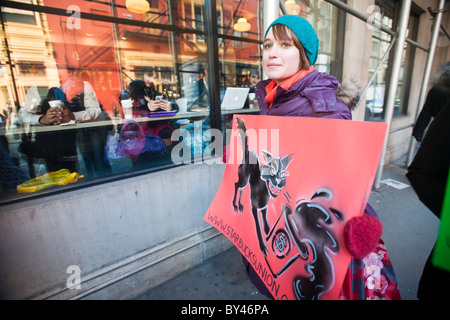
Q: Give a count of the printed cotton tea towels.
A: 0